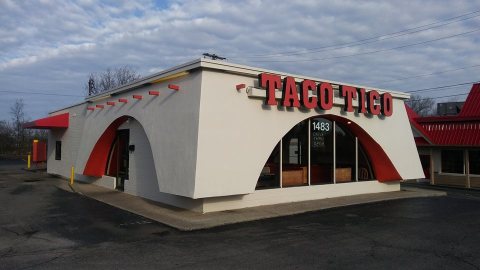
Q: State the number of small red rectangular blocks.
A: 8